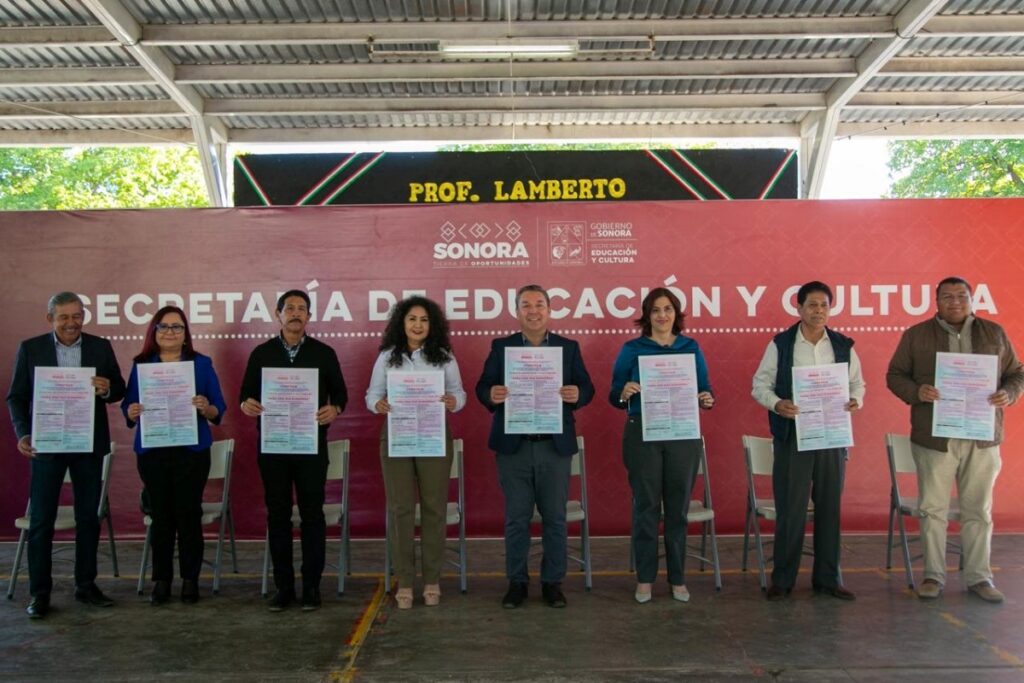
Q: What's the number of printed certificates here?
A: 8